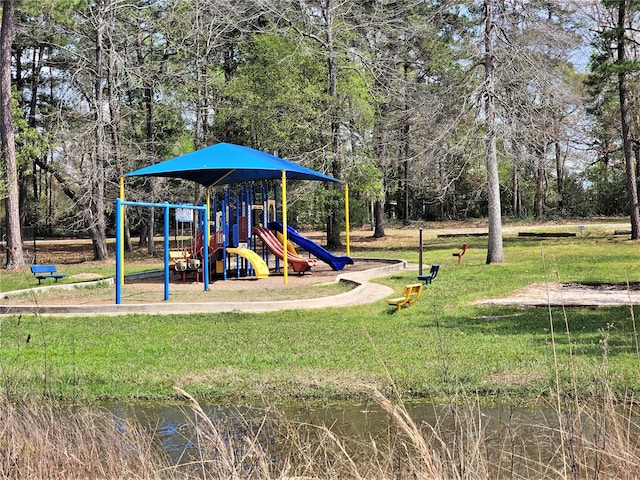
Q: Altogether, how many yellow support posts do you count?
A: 4